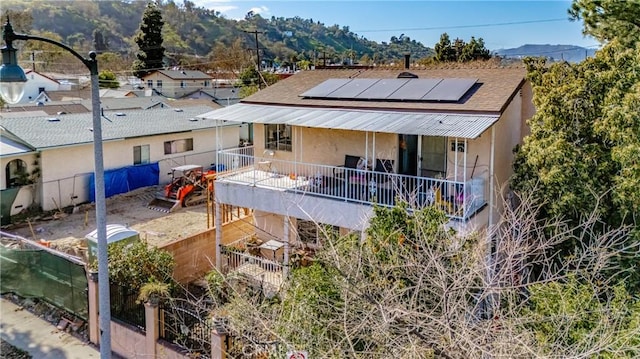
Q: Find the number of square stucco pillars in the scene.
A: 3